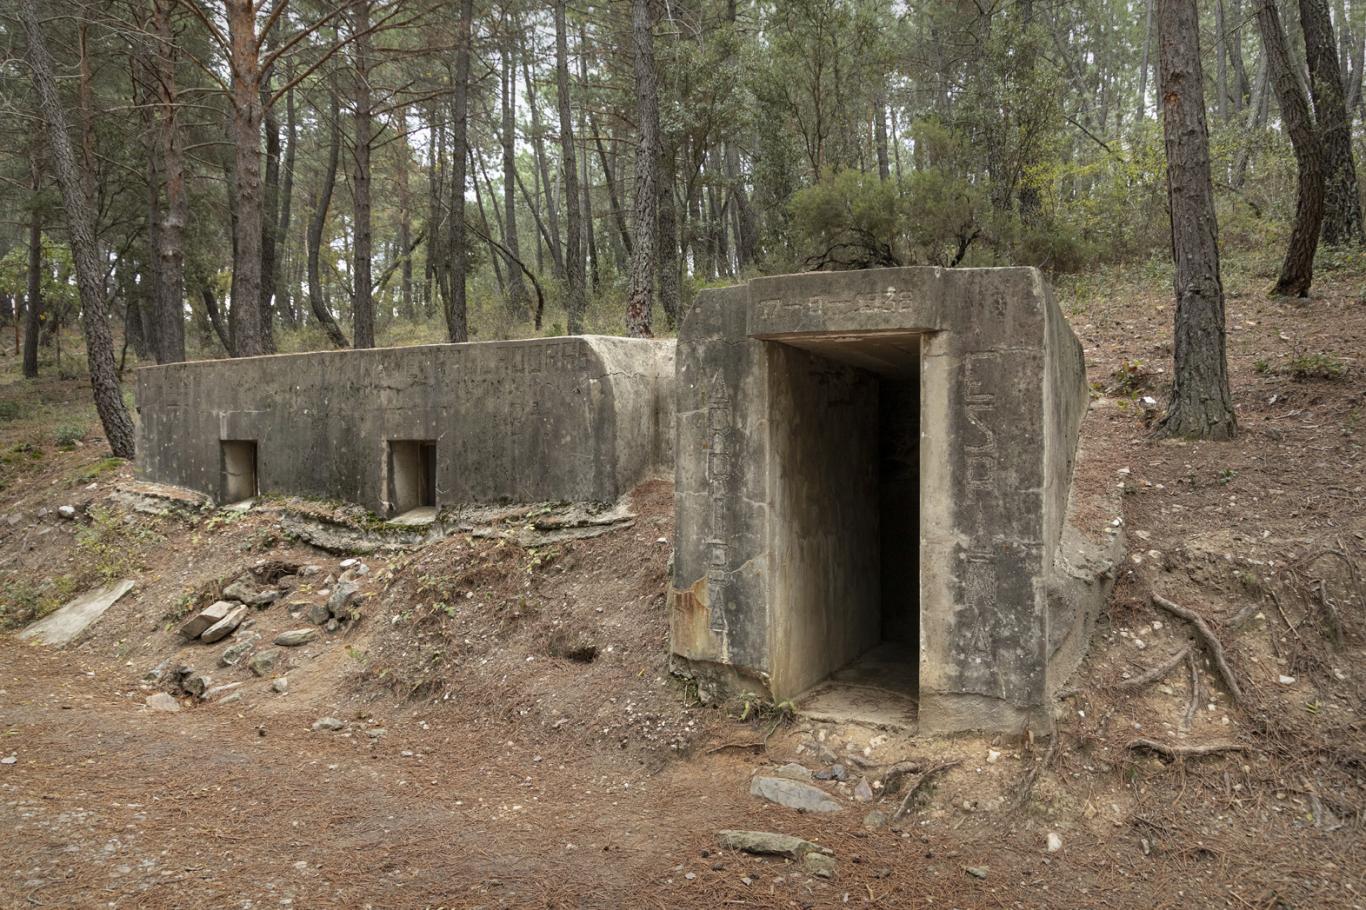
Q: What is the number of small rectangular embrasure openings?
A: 2